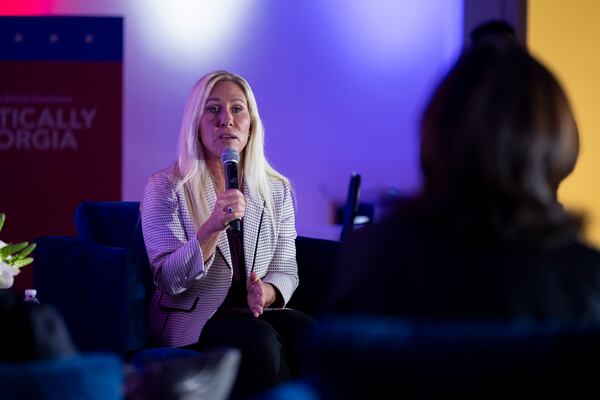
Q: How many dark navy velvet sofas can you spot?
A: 1